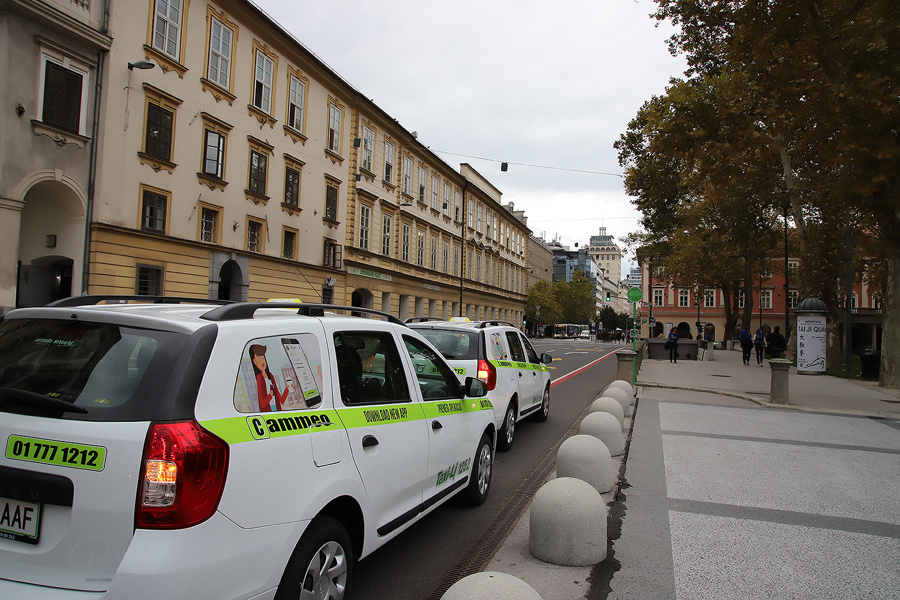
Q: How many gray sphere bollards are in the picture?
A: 7